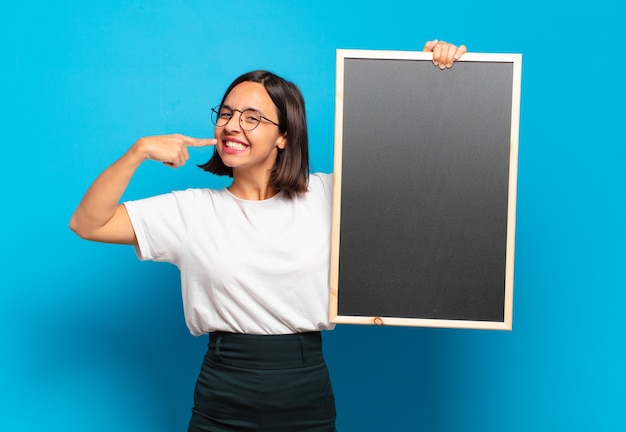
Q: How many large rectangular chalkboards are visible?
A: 1